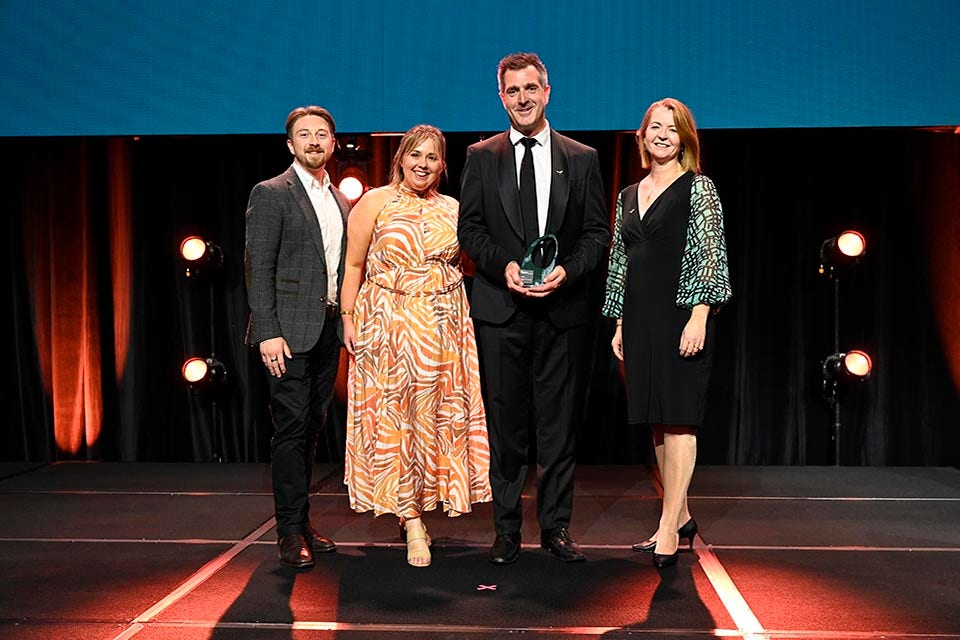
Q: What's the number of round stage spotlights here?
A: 5